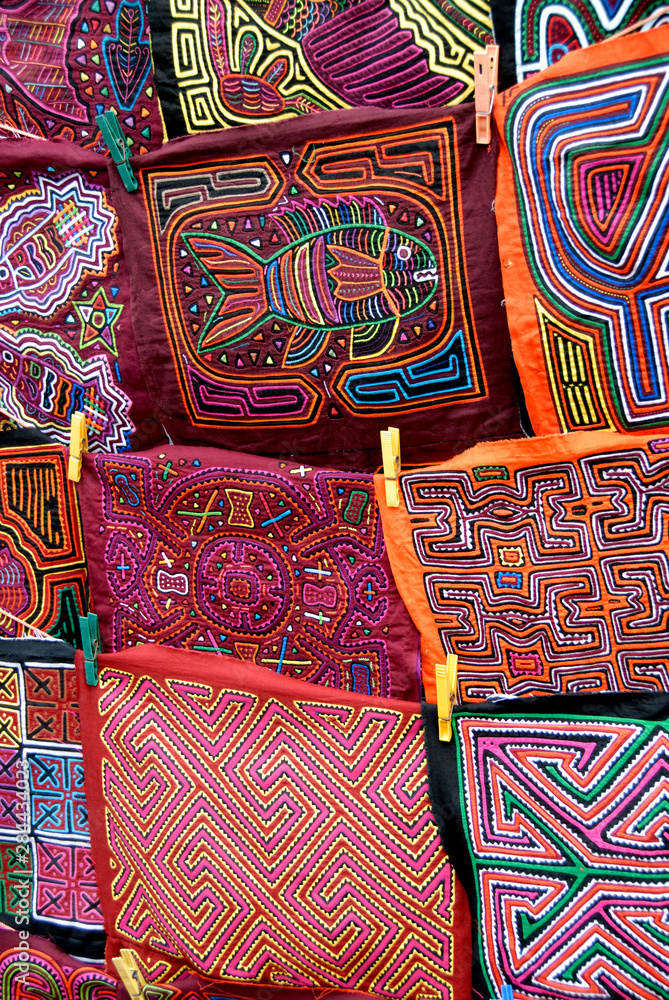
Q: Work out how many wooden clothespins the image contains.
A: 0